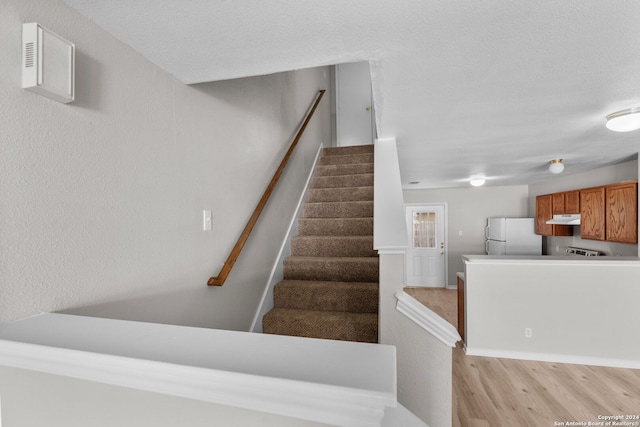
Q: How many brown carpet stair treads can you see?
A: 11